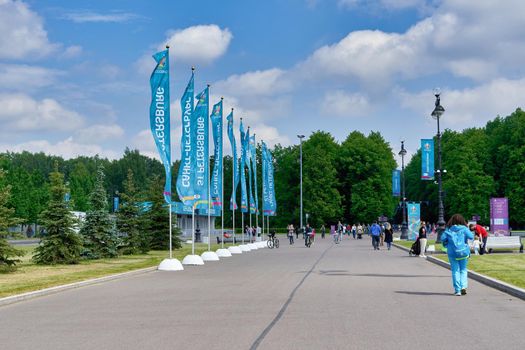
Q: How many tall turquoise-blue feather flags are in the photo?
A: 10